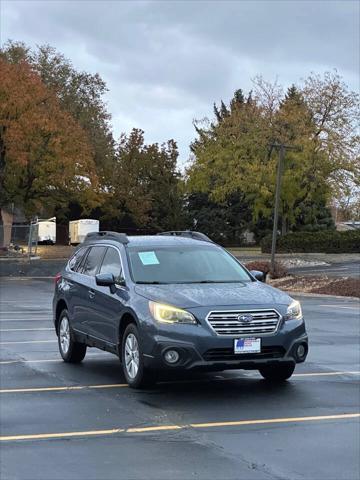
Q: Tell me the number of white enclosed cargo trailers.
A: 2